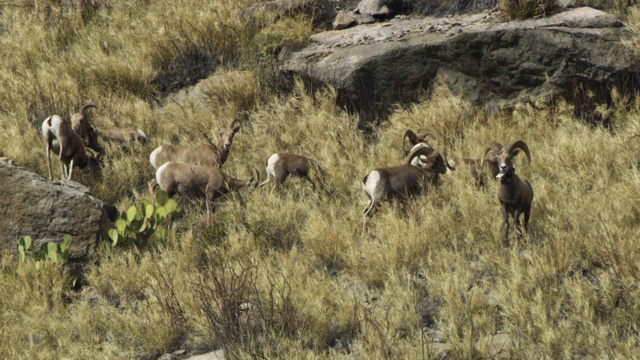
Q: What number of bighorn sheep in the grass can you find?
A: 9